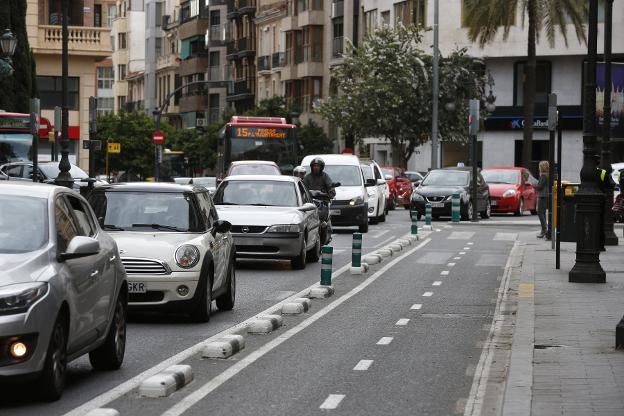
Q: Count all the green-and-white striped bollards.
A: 5